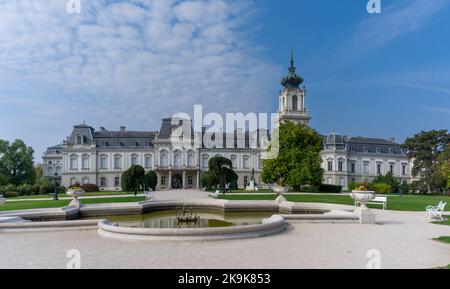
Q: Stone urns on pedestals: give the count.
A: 3